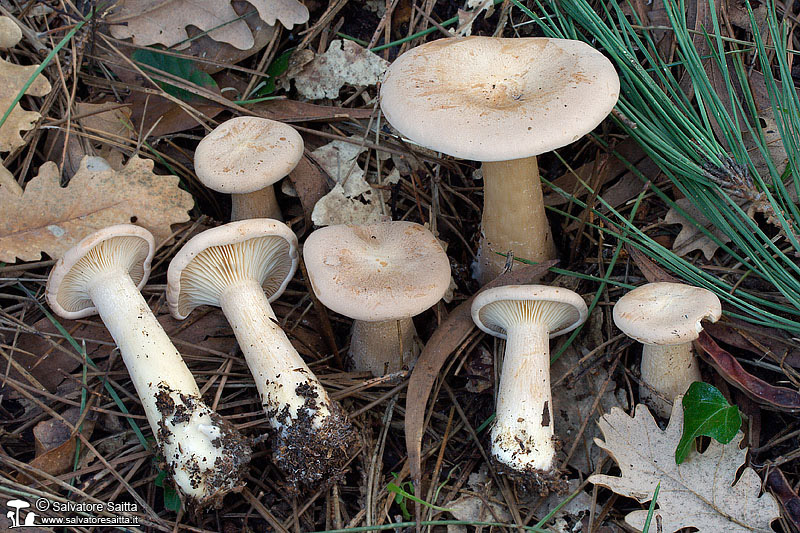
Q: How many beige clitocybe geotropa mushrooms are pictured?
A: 7